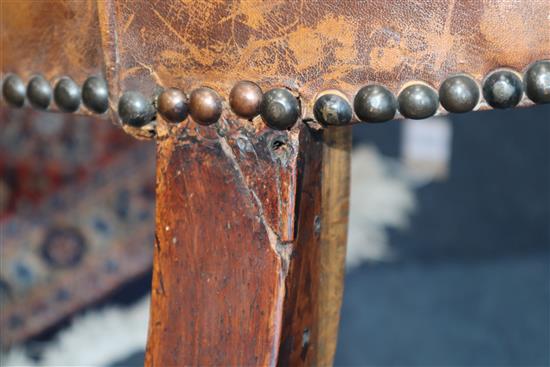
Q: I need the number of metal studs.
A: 15